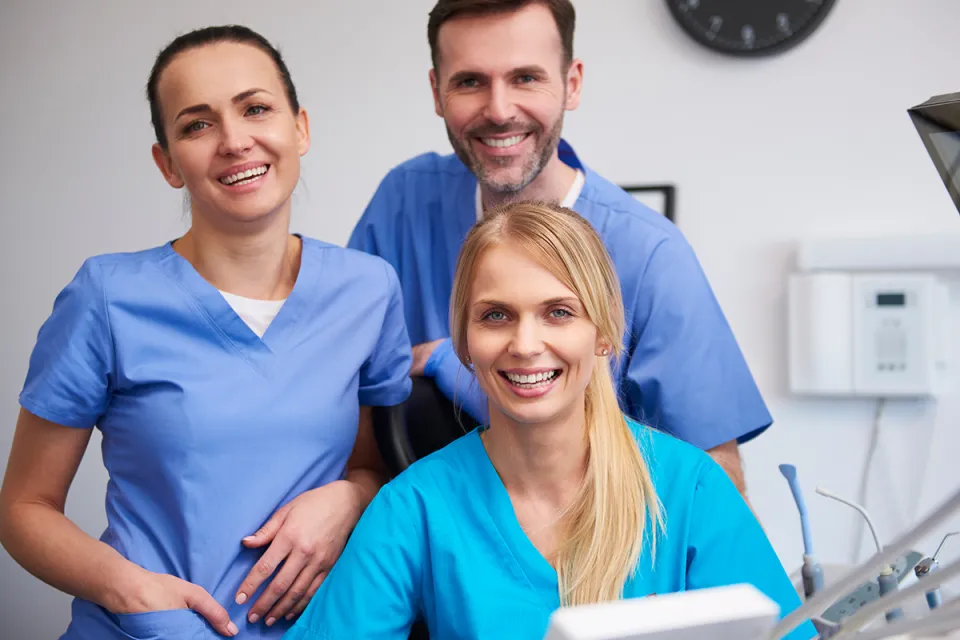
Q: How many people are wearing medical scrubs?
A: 3